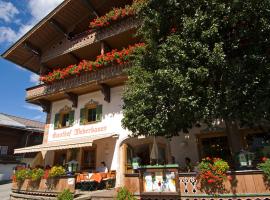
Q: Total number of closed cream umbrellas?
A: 1